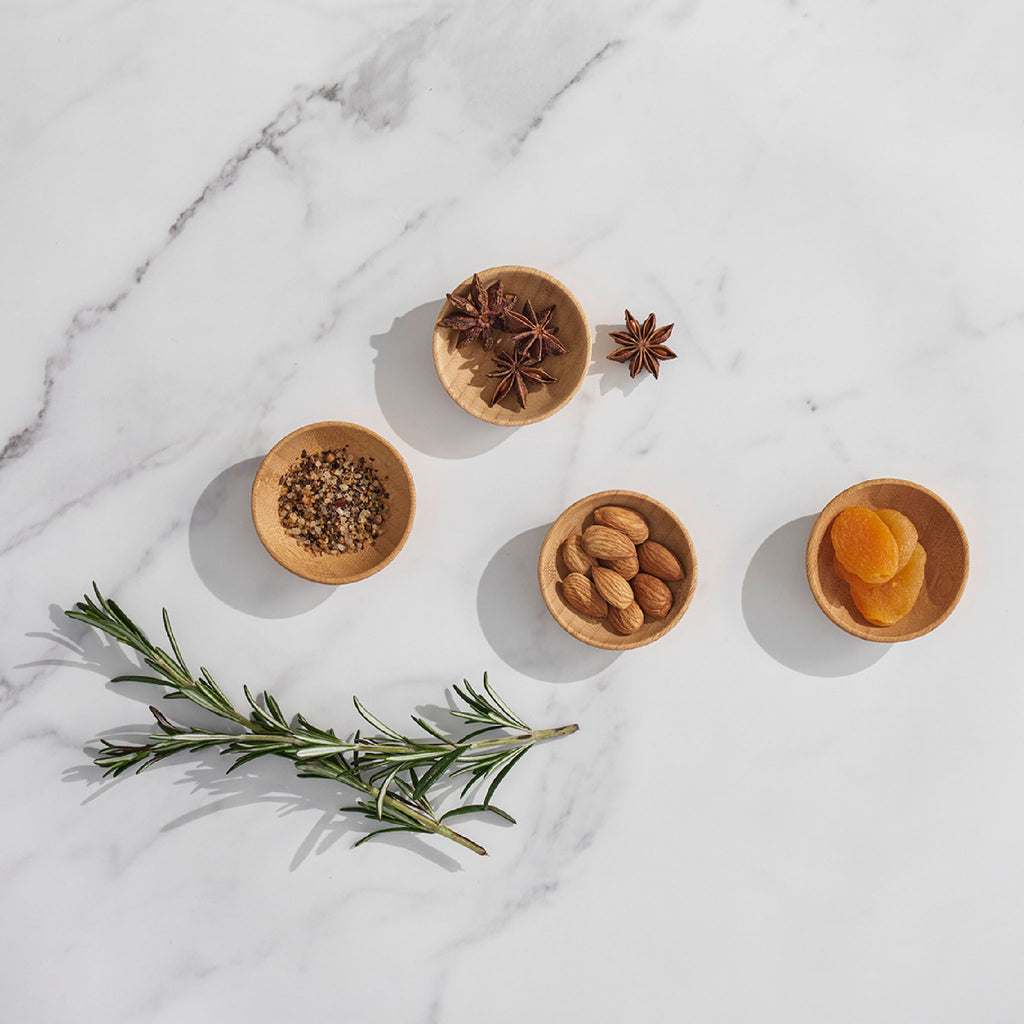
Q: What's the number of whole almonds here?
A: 9